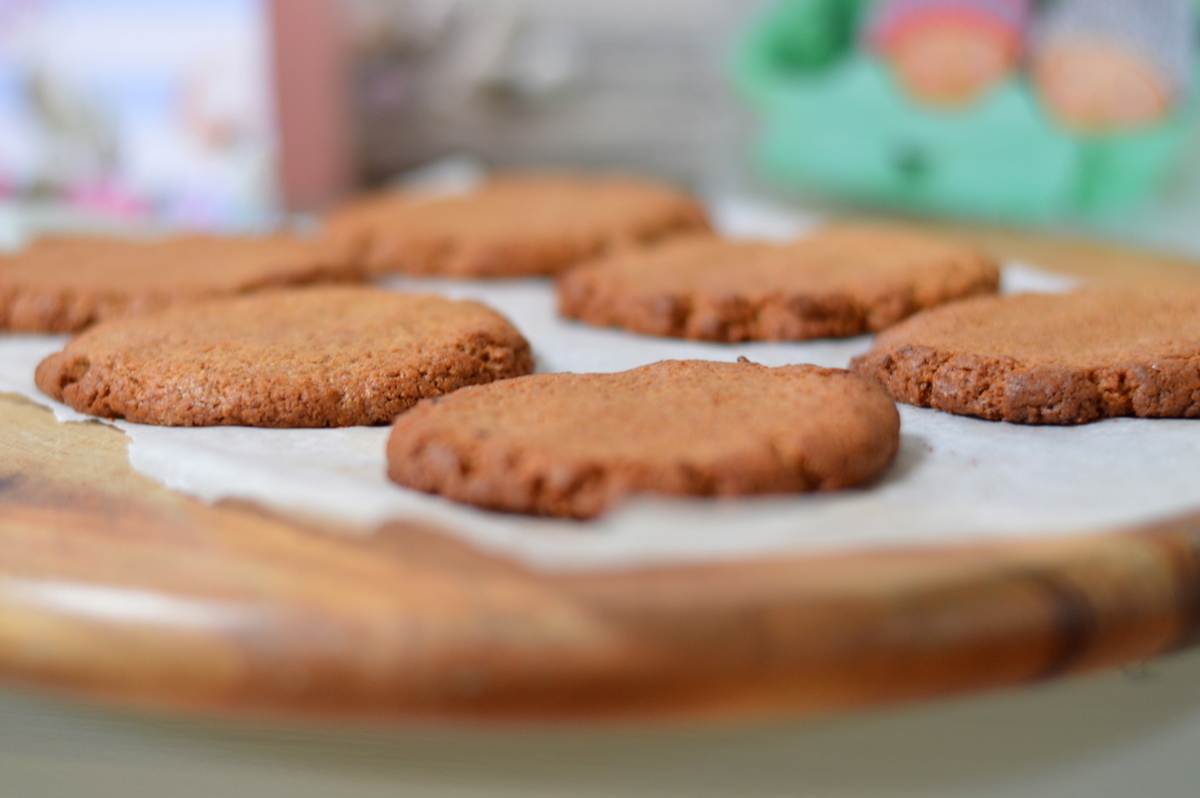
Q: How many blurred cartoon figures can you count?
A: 2